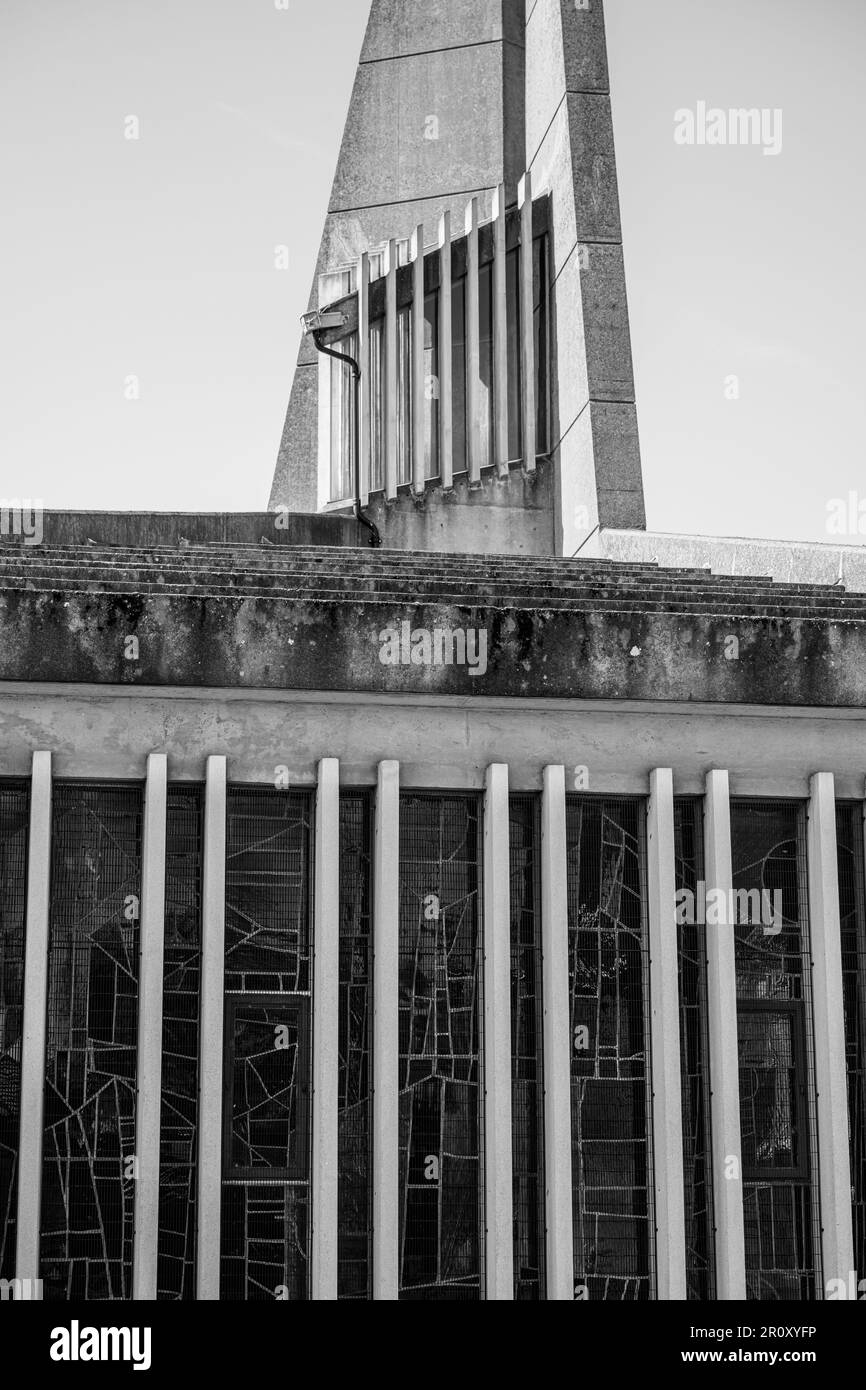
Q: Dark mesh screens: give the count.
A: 11